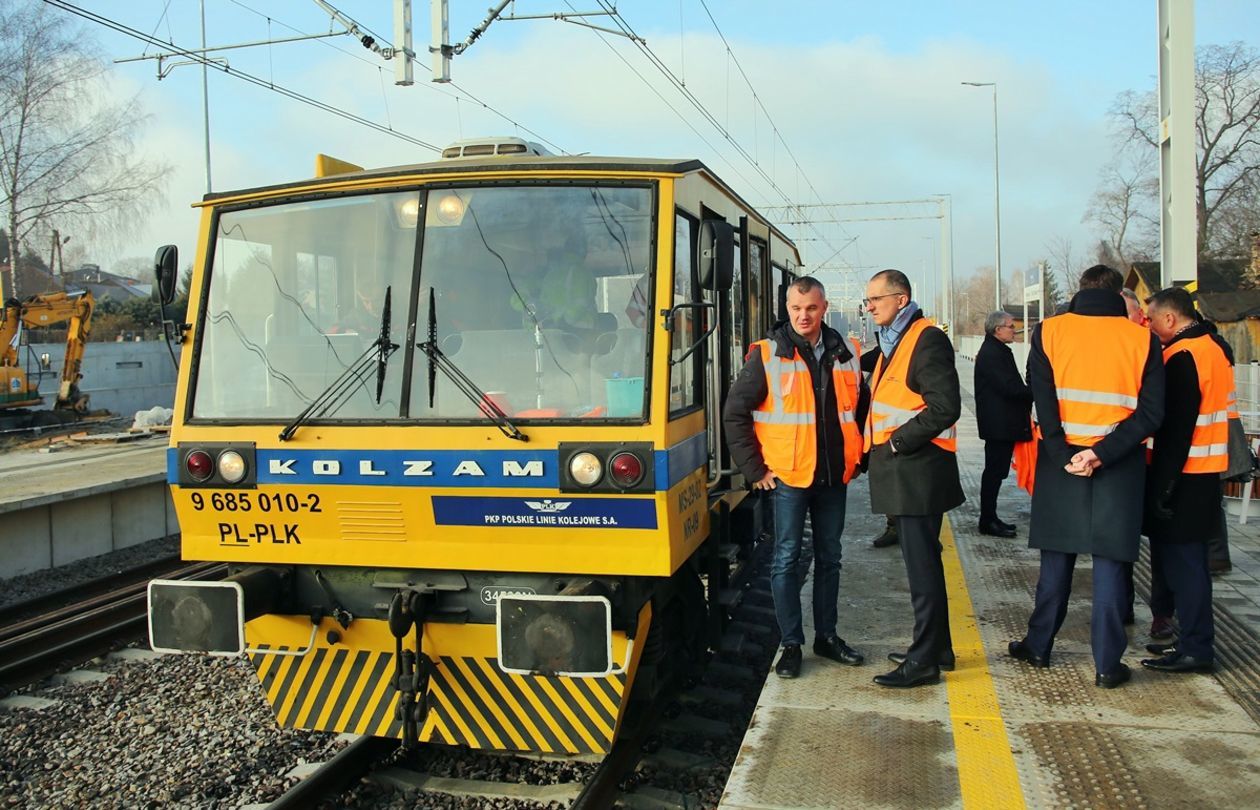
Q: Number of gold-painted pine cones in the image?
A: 0